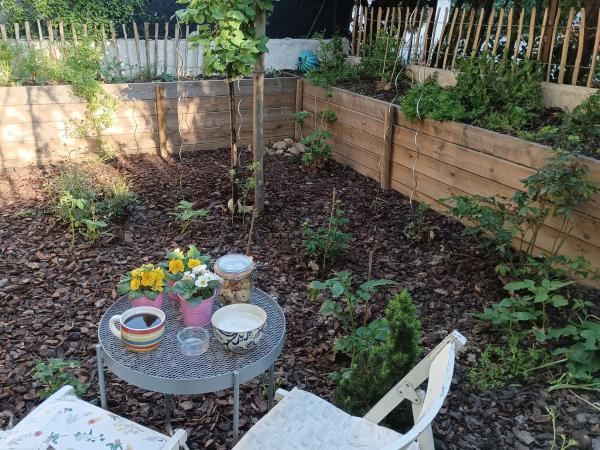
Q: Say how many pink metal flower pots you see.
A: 3